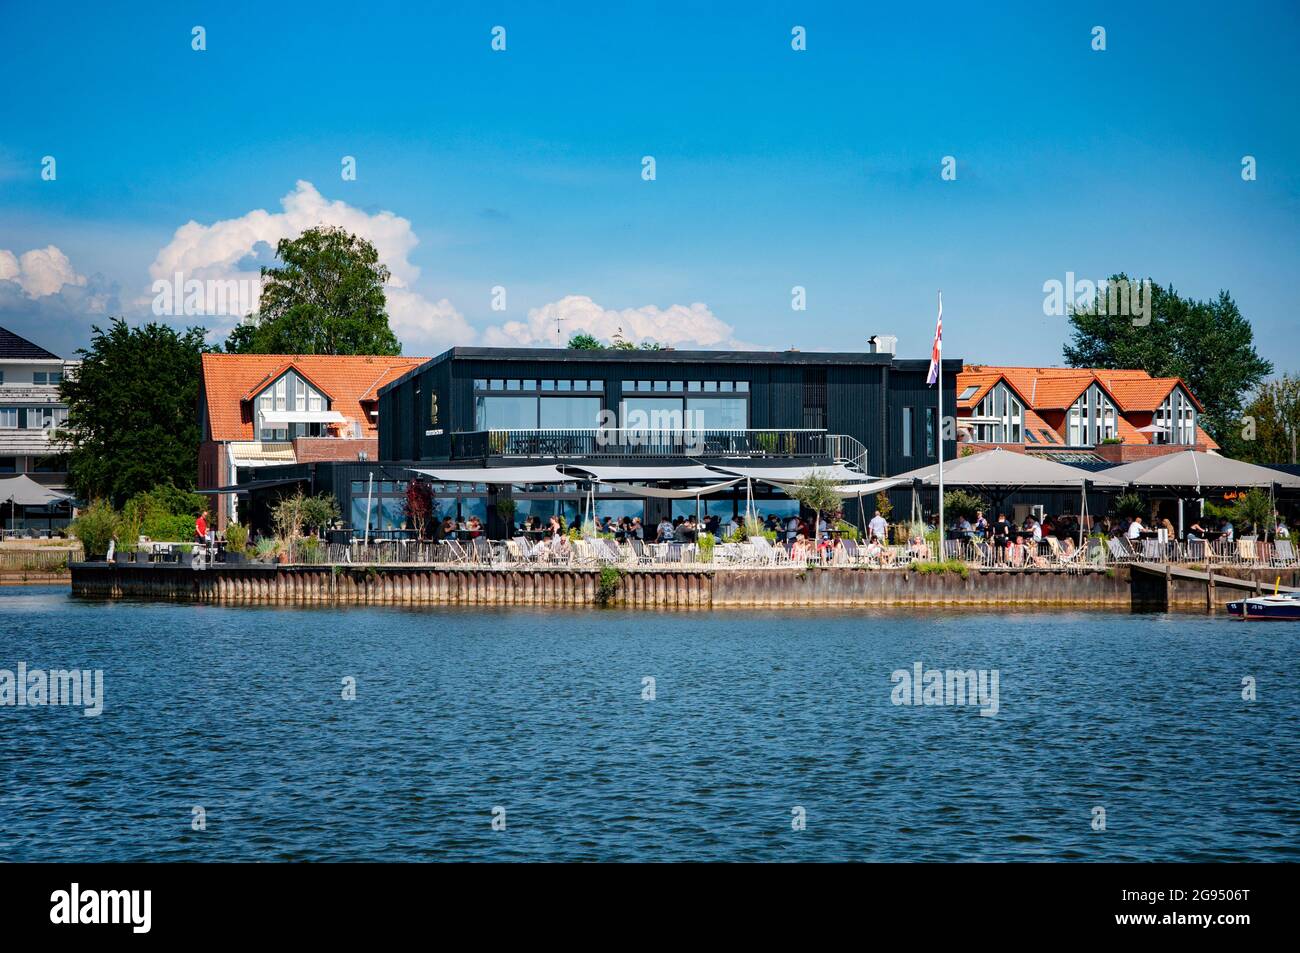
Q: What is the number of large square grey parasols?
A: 2